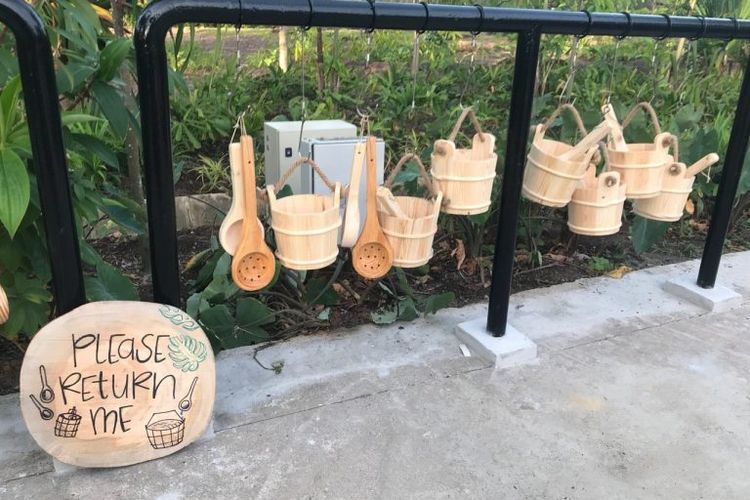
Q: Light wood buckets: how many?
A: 7